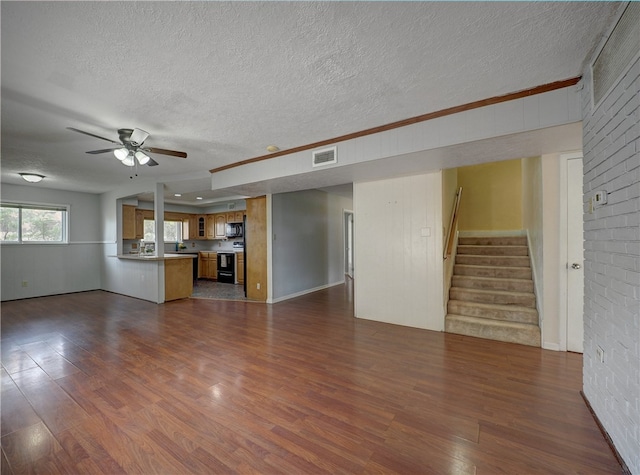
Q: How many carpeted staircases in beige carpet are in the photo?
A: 1